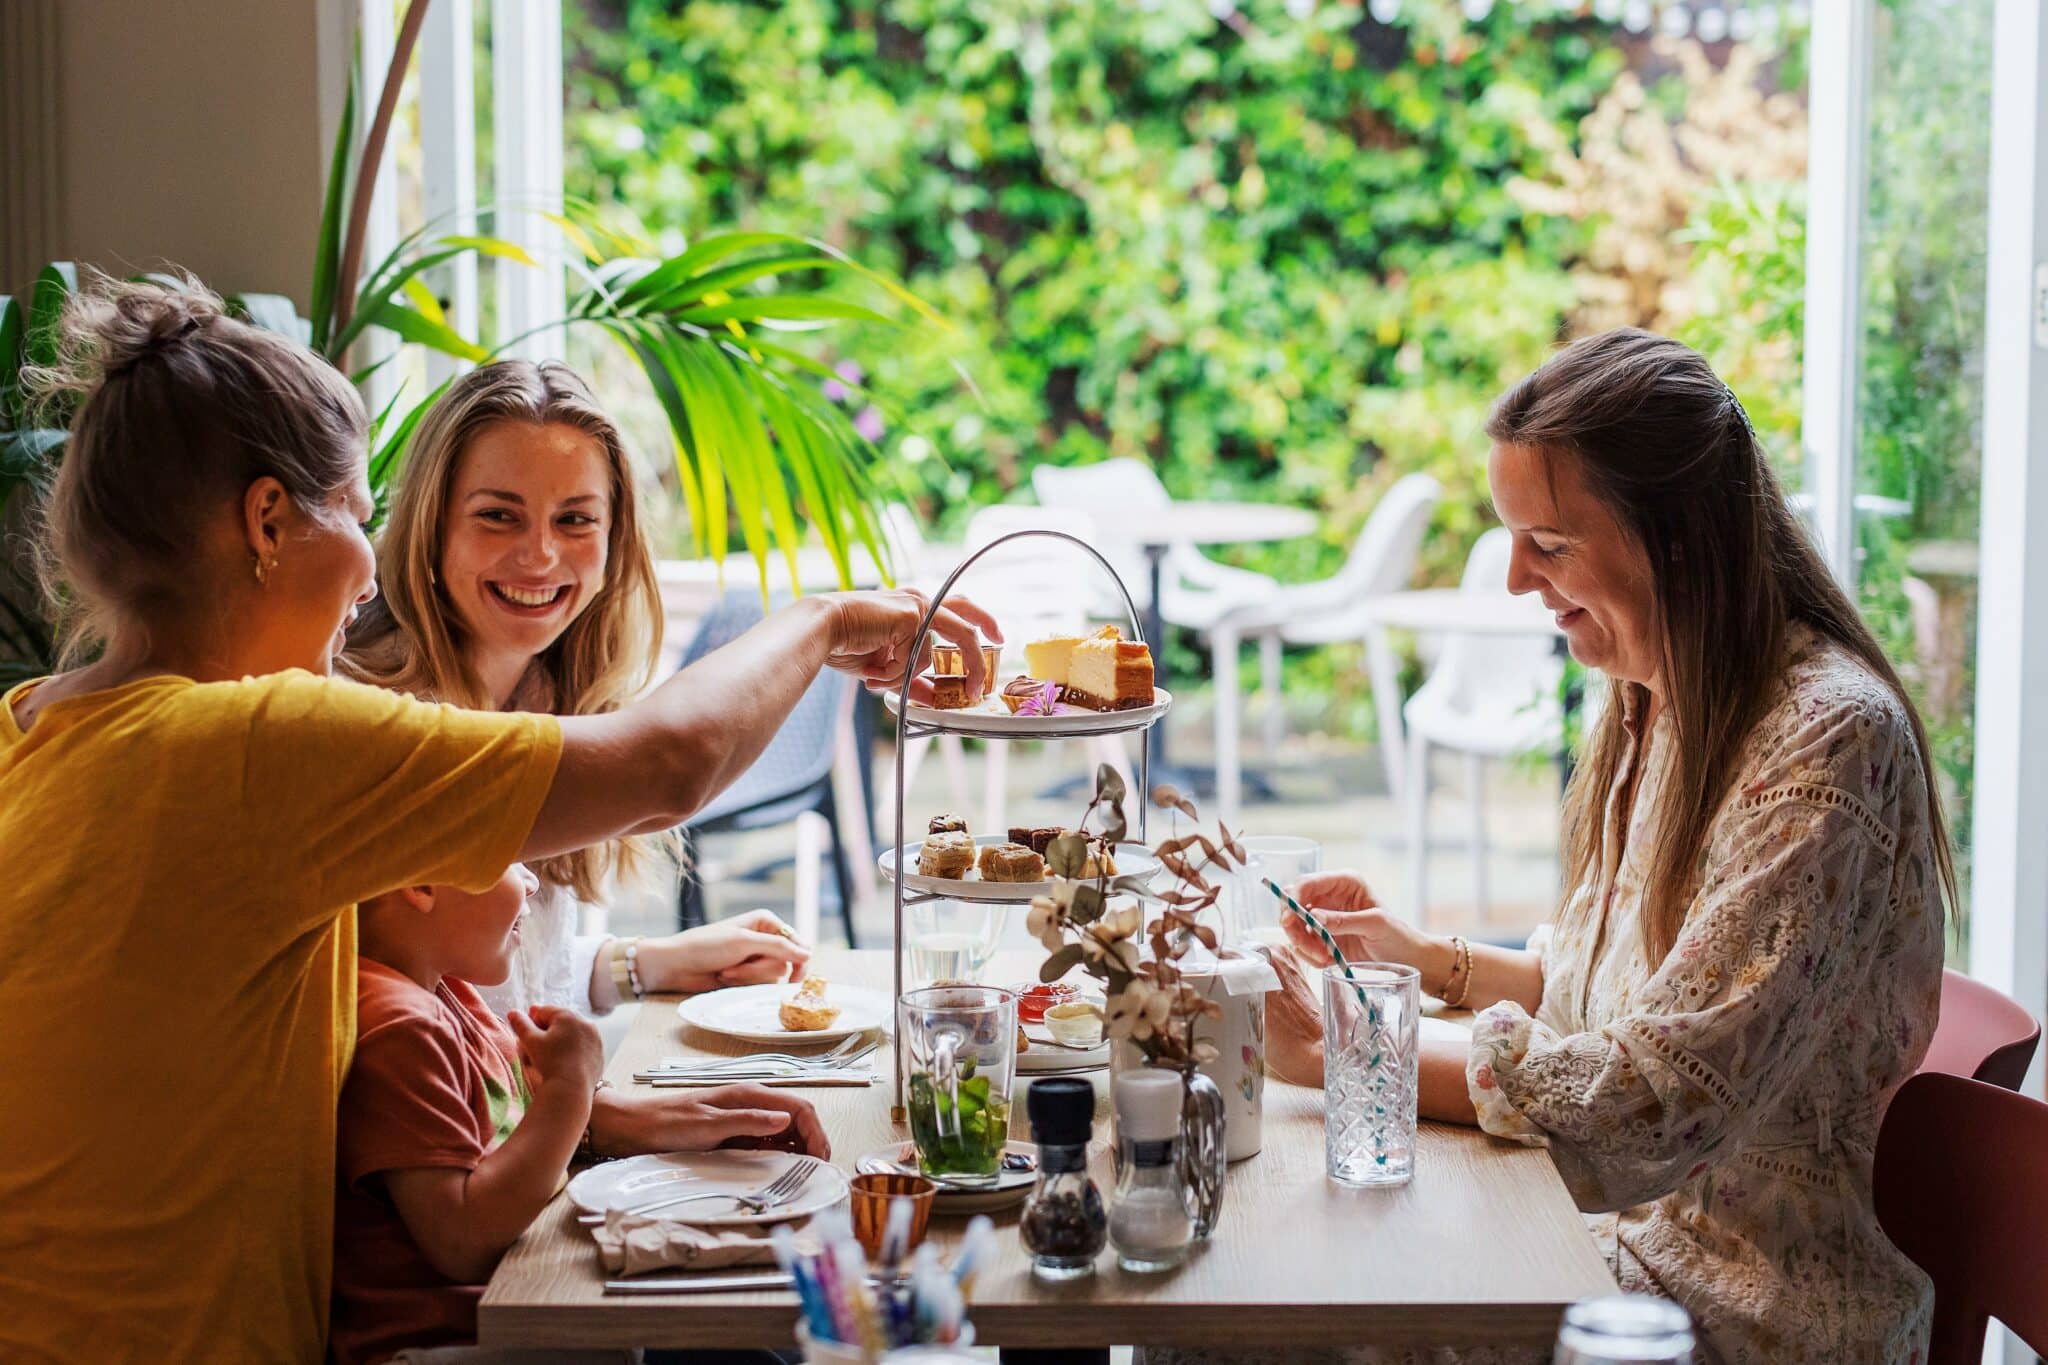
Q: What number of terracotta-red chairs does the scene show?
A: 2